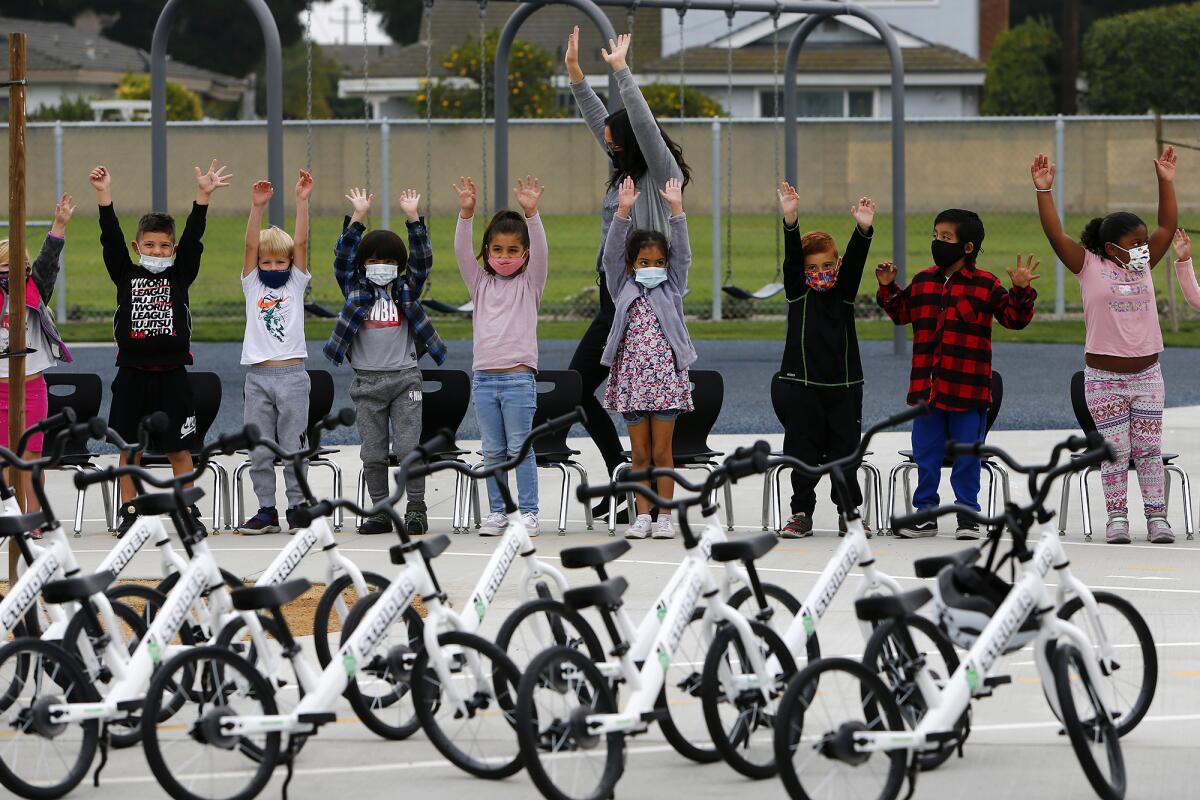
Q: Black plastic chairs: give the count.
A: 9